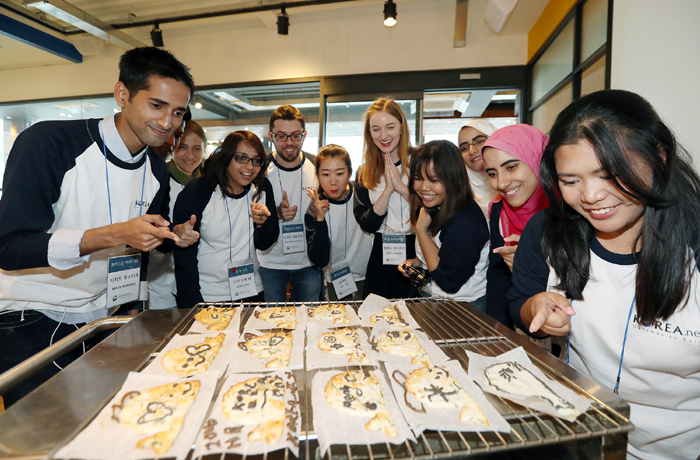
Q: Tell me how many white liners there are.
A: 13